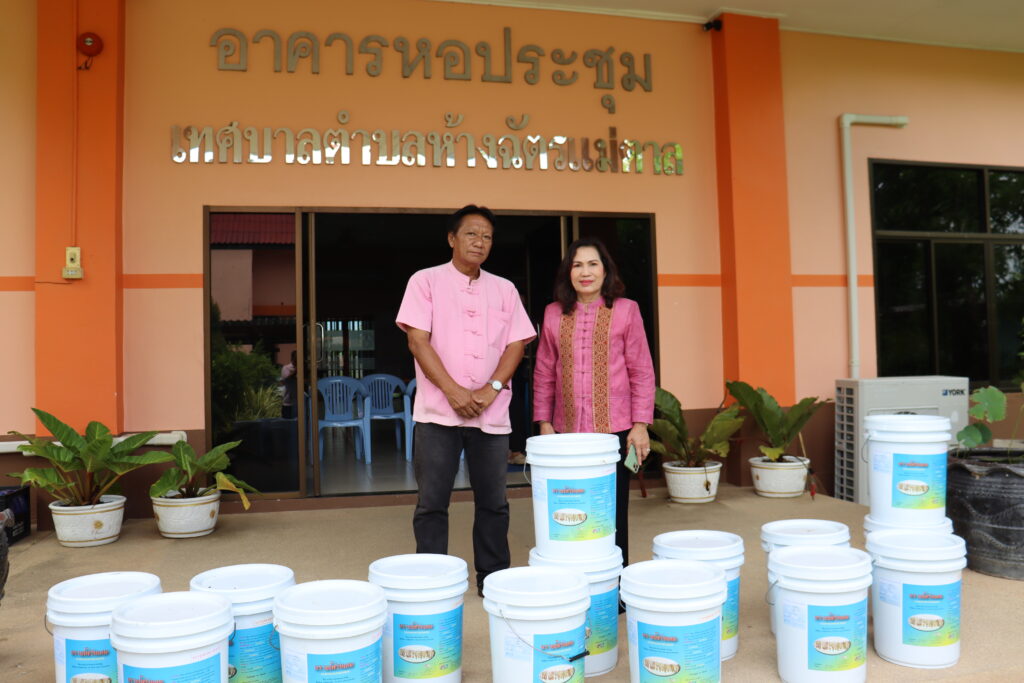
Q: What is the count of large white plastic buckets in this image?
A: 15